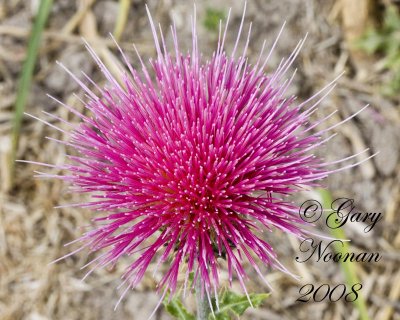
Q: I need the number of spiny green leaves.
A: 2